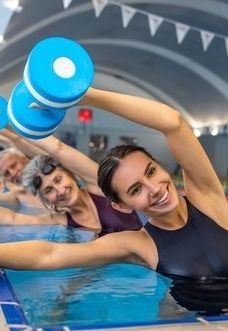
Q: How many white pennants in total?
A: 7